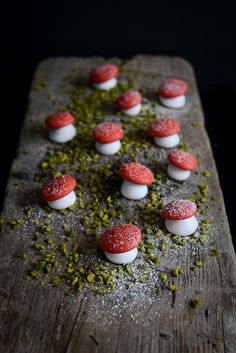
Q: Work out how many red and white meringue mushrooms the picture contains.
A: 11